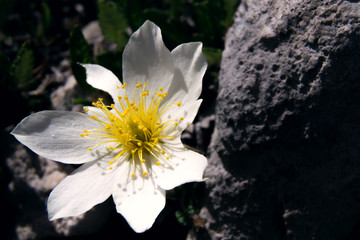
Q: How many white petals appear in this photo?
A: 8